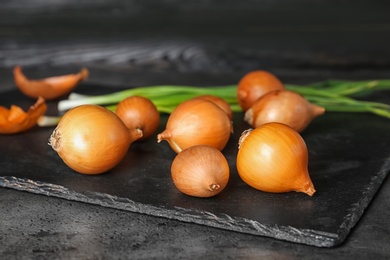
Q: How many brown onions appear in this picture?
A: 8